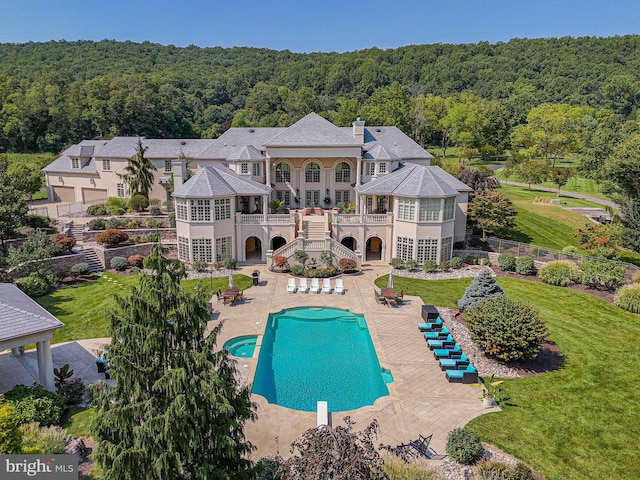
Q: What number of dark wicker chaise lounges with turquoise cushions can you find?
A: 6